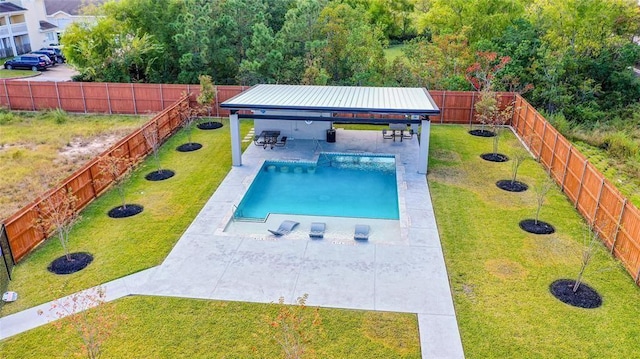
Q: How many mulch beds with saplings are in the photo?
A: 10